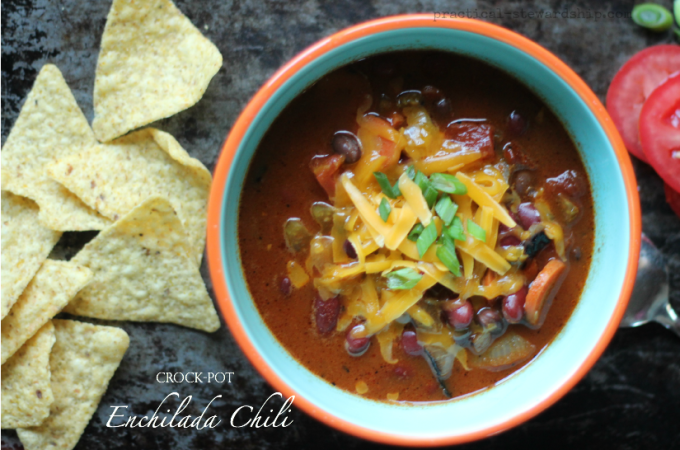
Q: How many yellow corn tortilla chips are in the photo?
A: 8